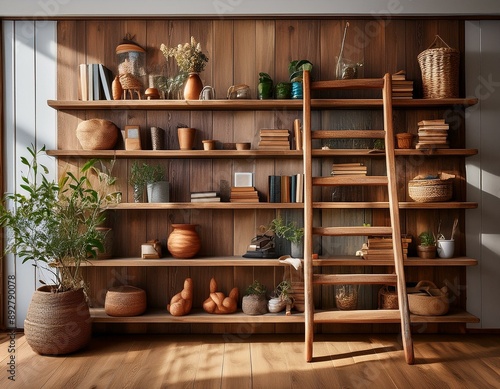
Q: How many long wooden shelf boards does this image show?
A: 5